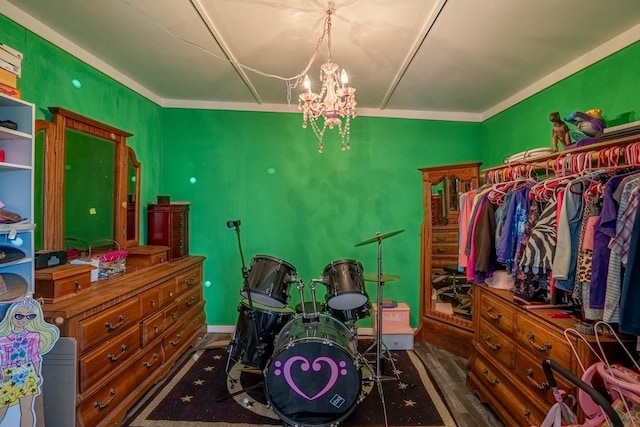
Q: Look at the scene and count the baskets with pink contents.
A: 1